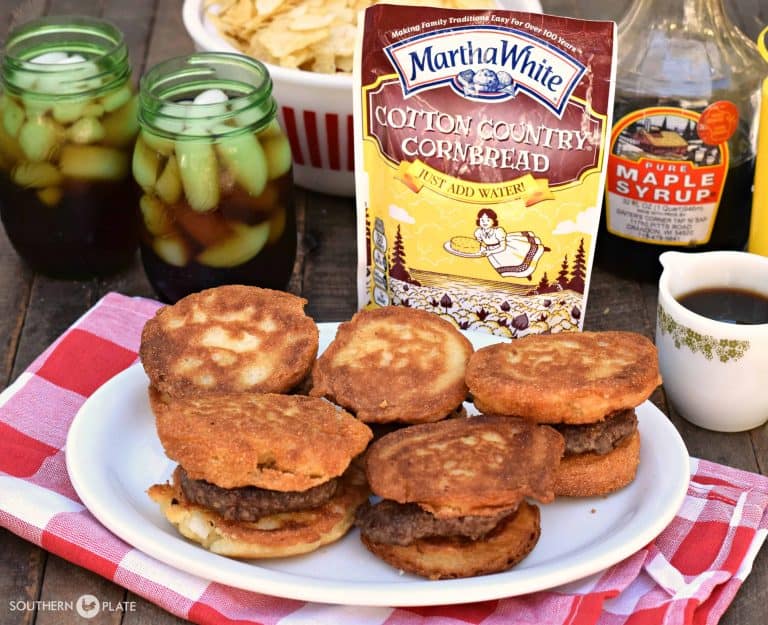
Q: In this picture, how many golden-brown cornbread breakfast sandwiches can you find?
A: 5